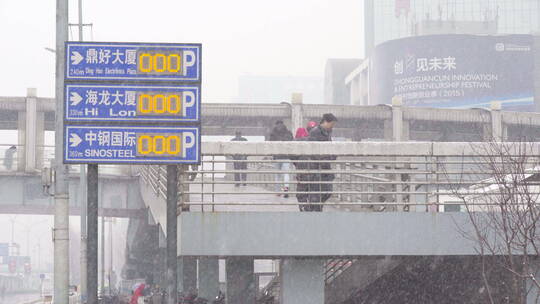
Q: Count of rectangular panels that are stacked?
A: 3